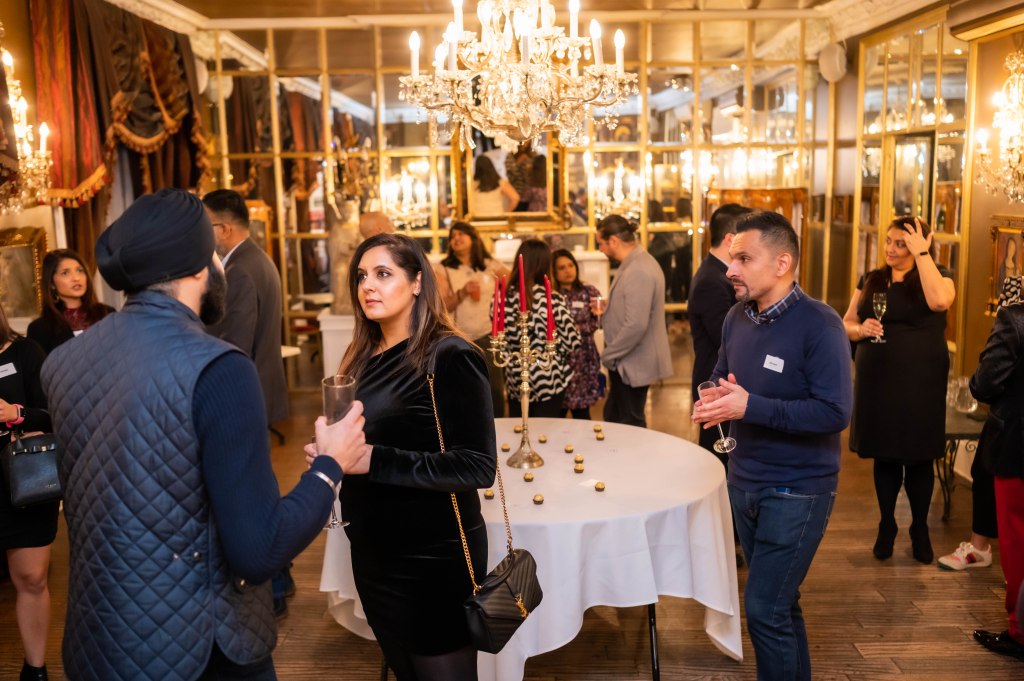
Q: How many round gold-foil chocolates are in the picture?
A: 12